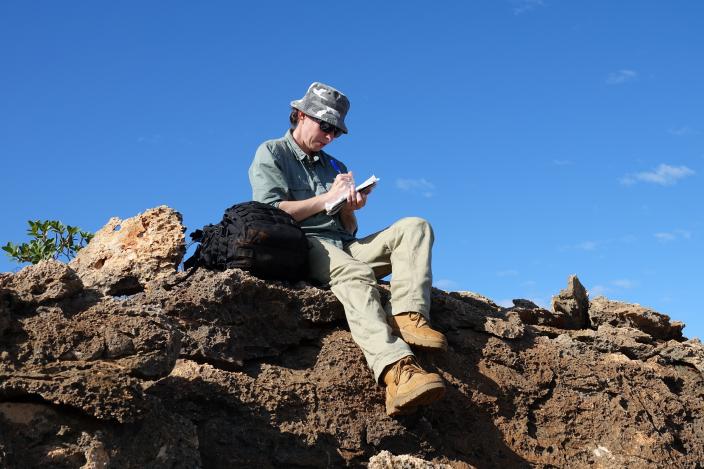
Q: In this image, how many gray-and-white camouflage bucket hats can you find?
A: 1